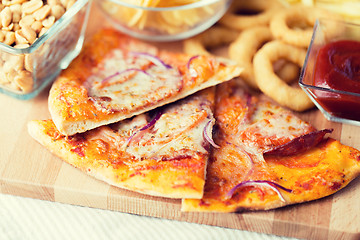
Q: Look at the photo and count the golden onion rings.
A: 5